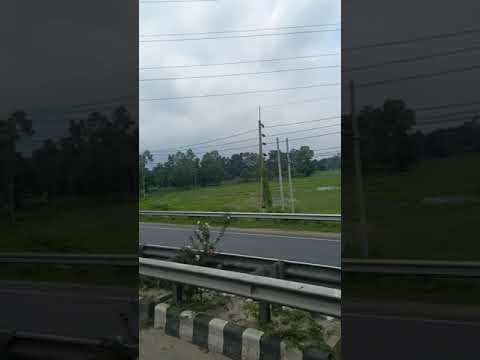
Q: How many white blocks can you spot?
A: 5